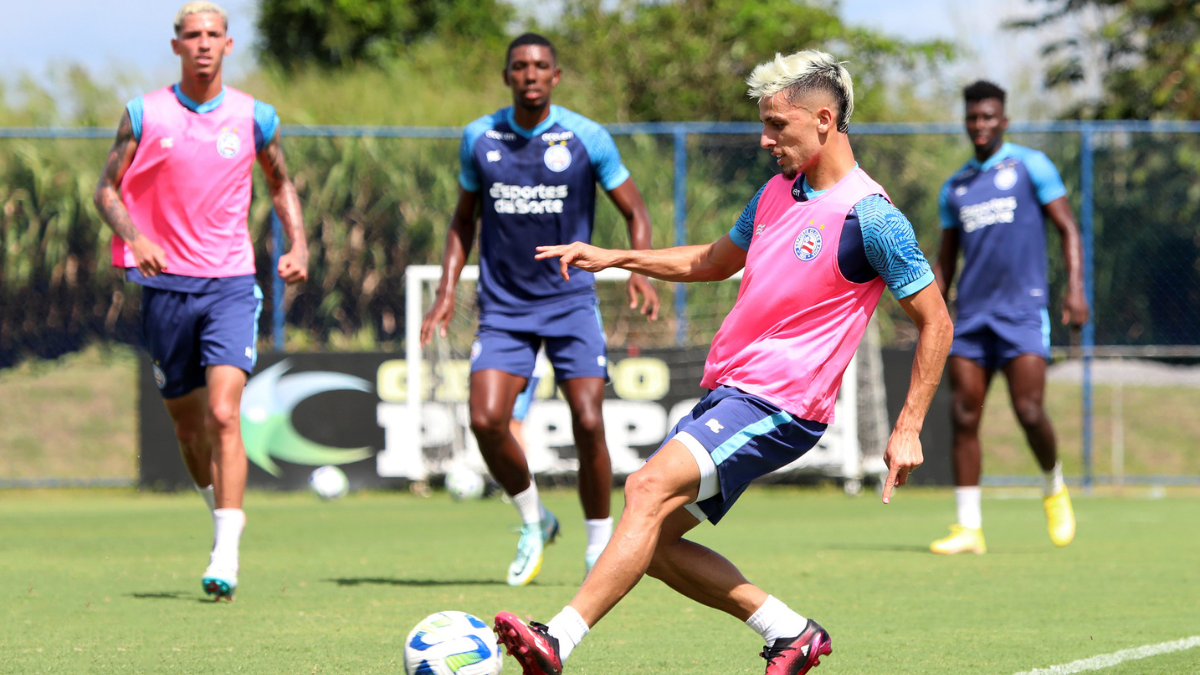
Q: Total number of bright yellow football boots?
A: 2